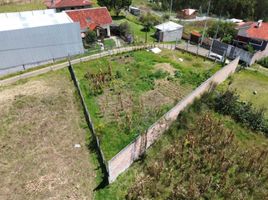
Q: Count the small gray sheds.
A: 1